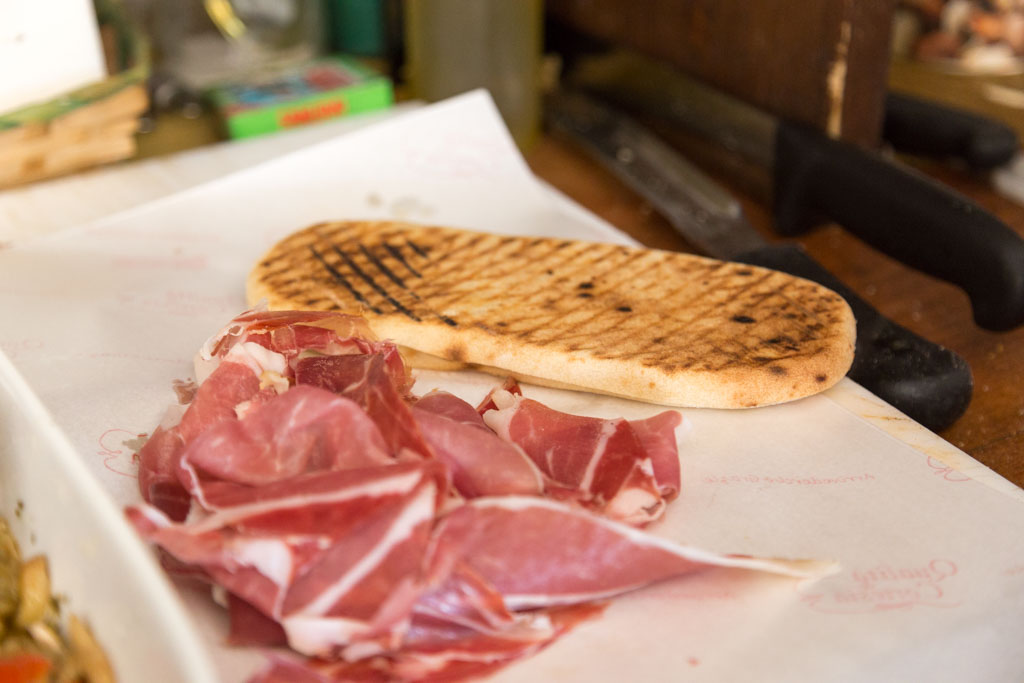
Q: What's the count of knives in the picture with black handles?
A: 3